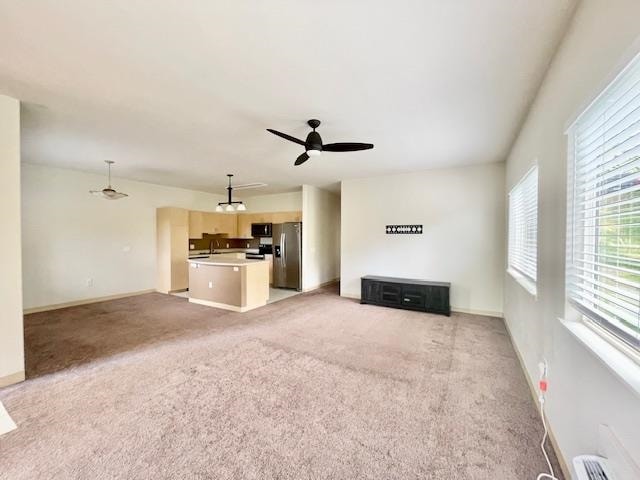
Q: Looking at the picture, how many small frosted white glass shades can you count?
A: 3